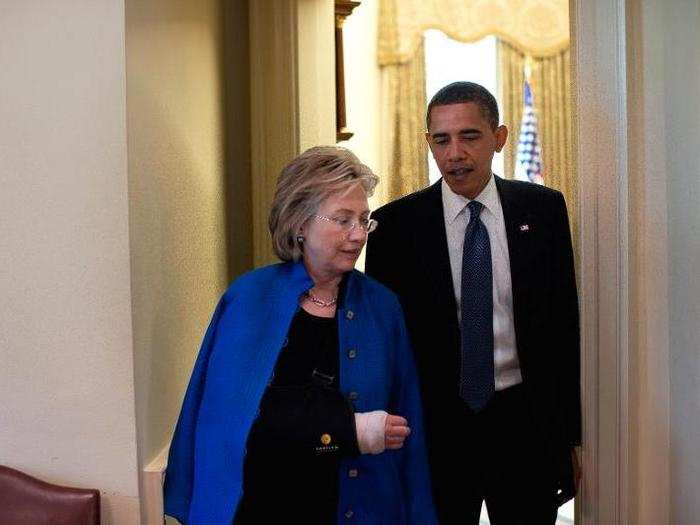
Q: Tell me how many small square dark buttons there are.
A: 5